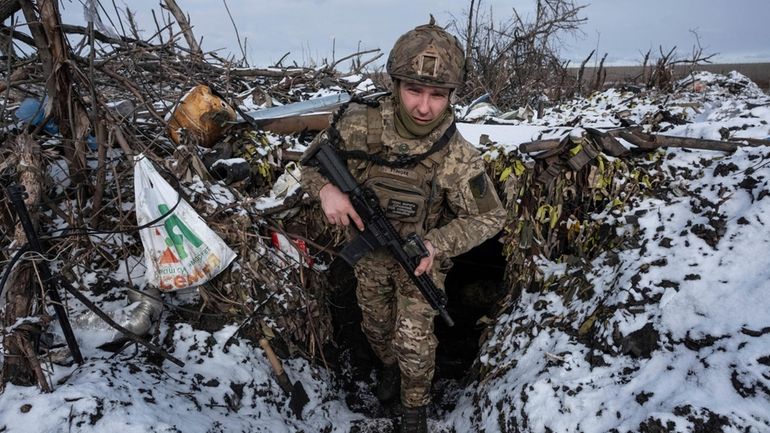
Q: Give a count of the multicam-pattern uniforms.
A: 1